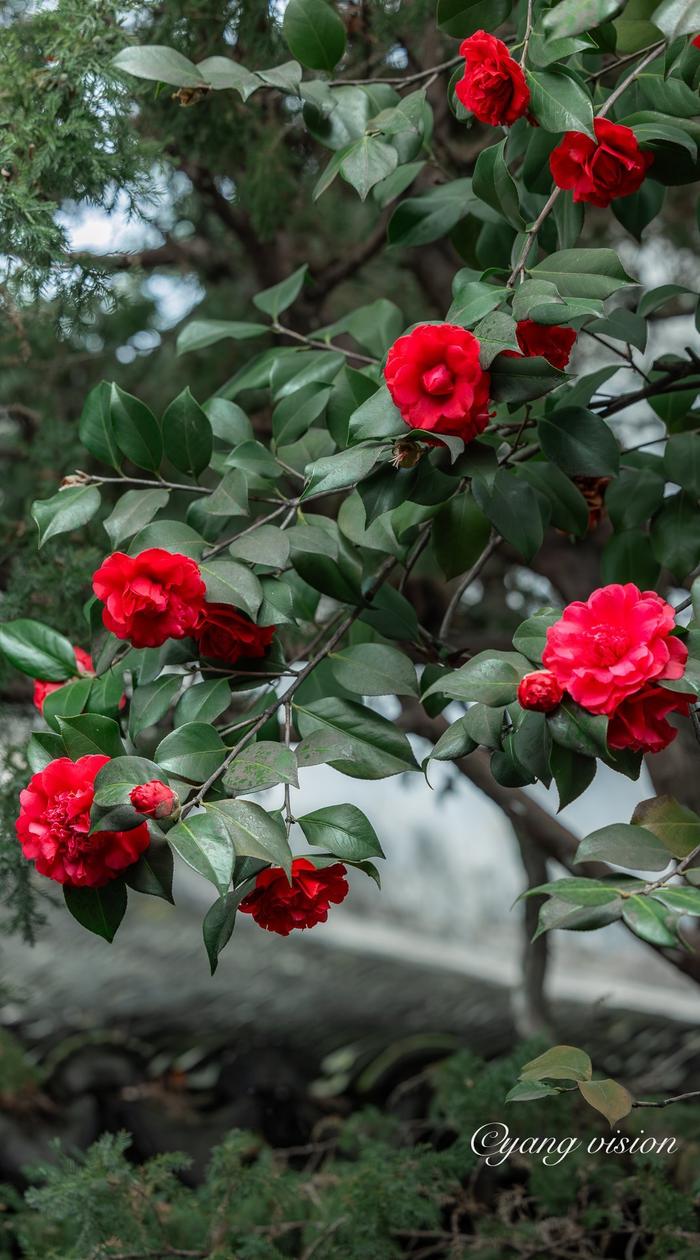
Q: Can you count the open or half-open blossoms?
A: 11